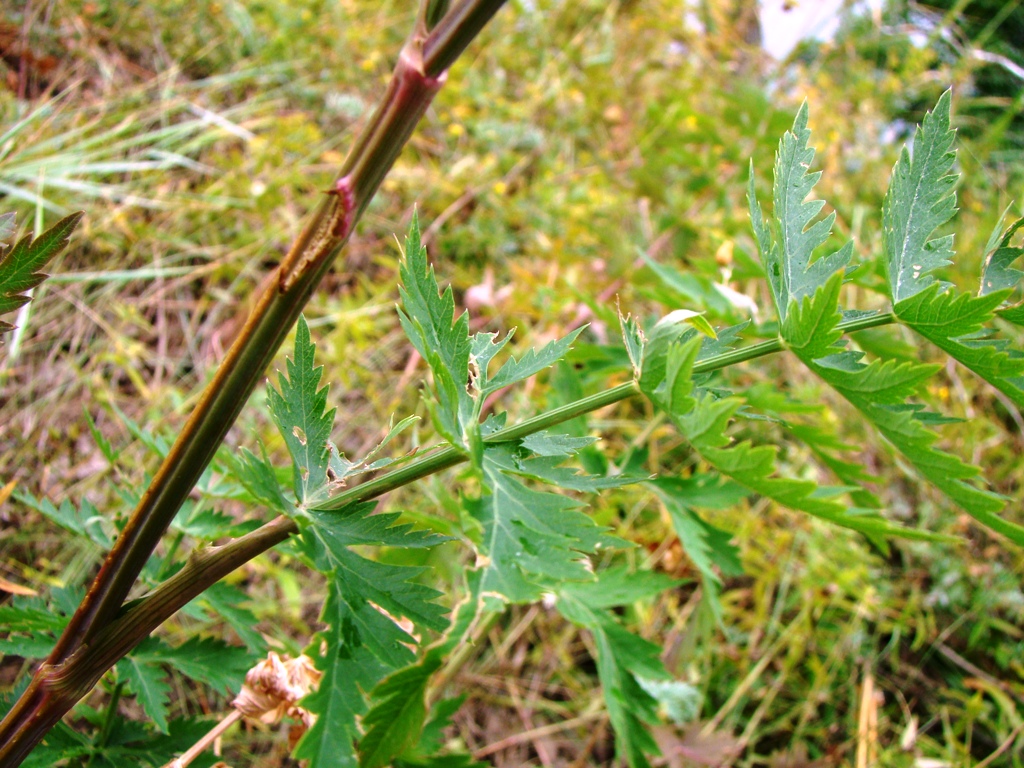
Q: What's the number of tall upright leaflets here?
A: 4